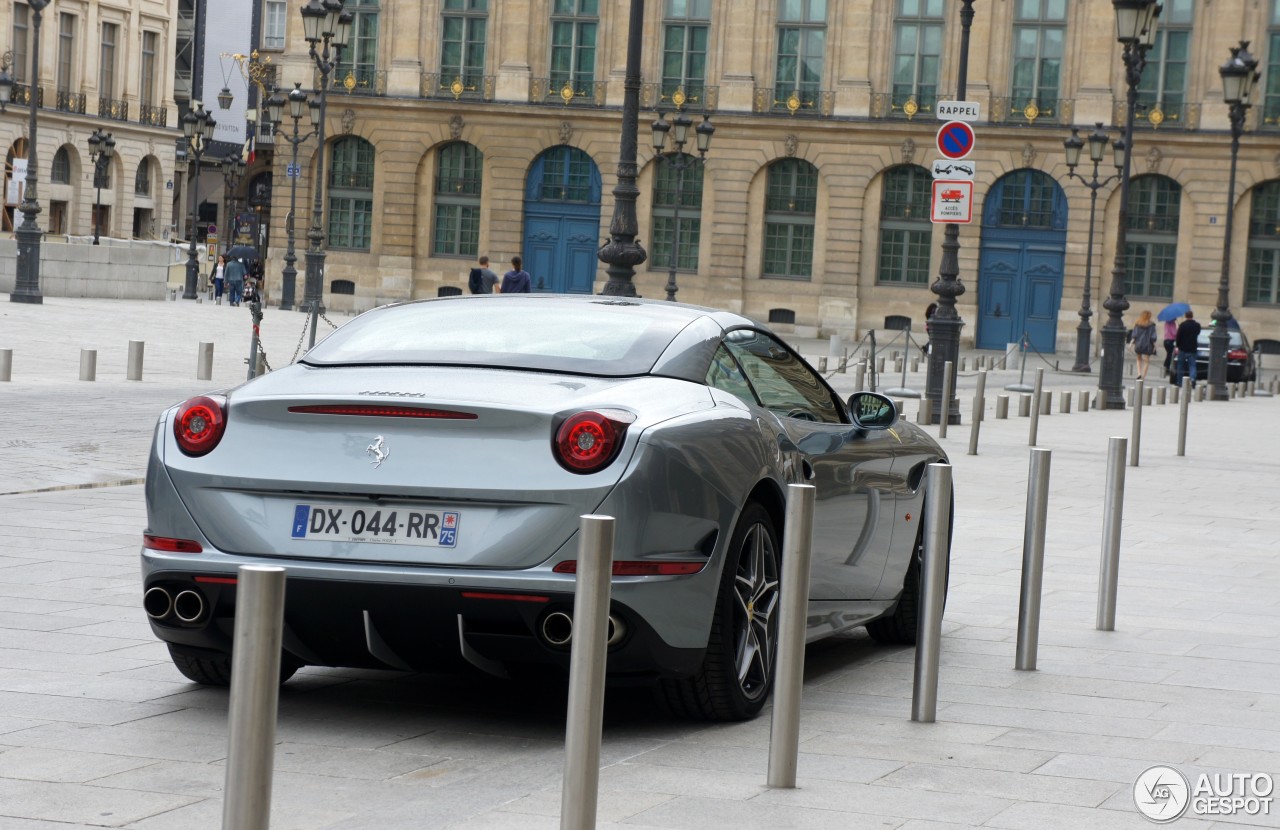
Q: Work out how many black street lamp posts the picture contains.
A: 12